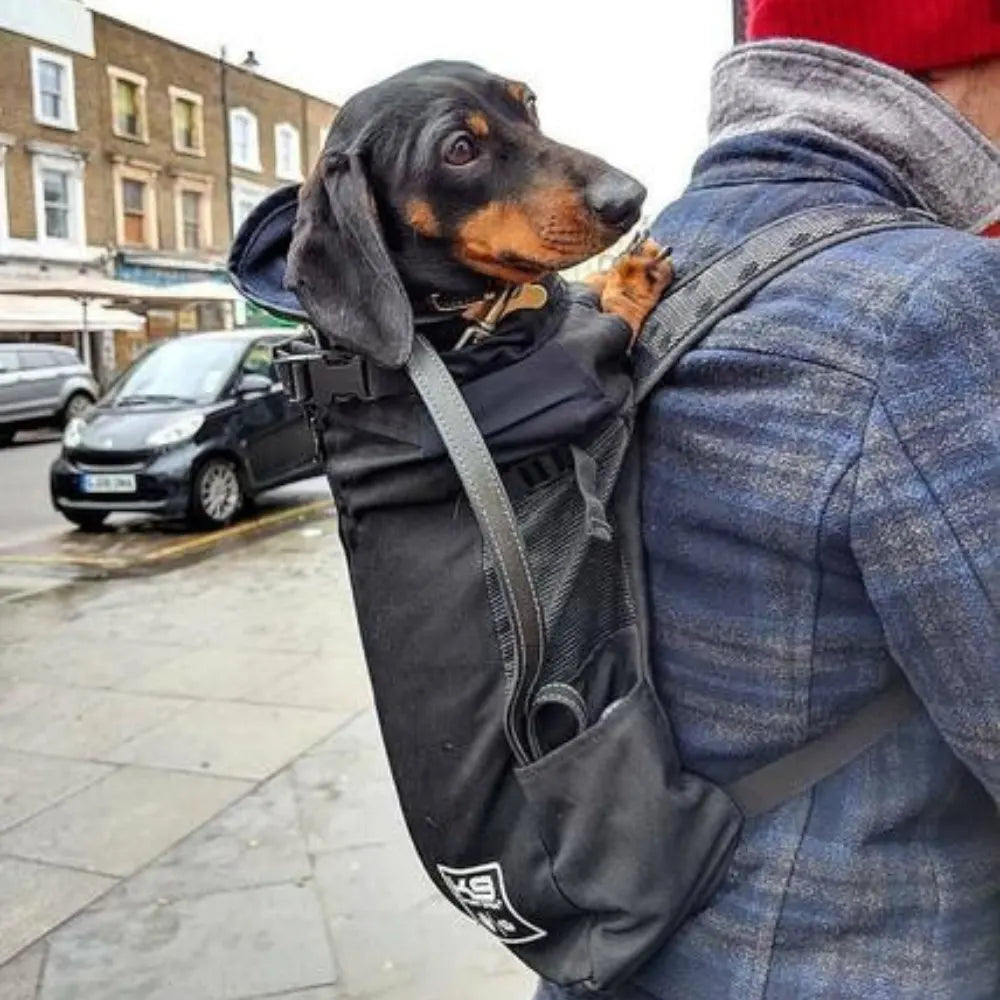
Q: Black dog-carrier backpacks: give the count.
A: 1